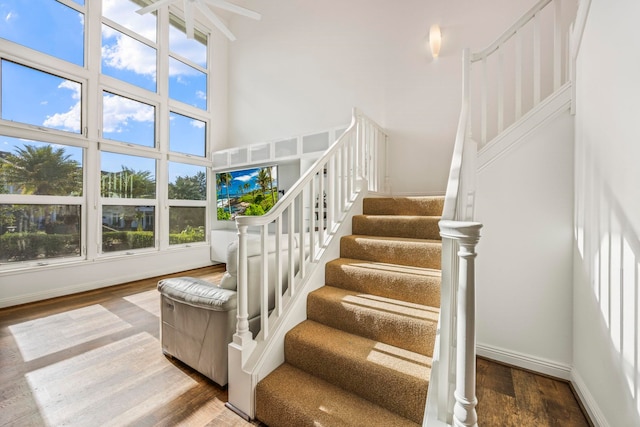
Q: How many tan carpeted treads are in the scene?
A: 7